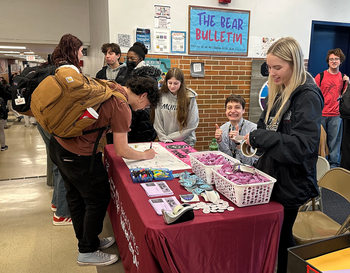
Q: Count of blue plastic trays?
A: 2